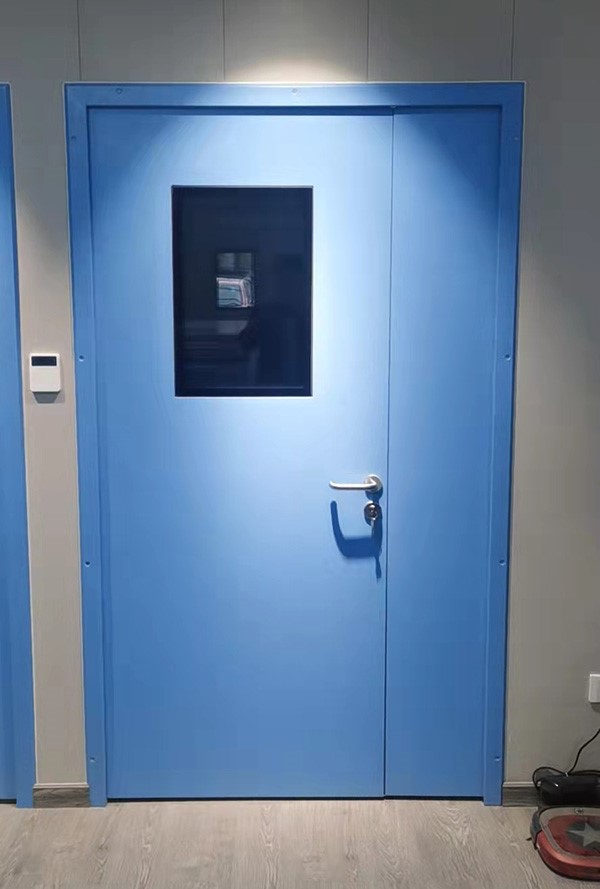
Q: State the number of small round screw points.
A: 10